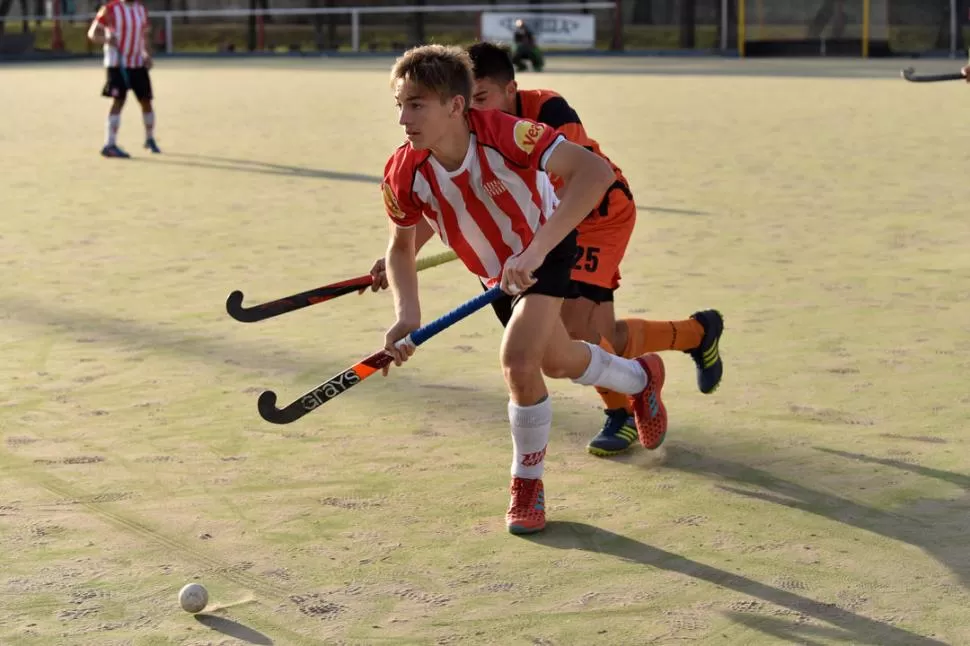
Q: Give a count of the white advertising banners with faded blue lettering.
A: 1